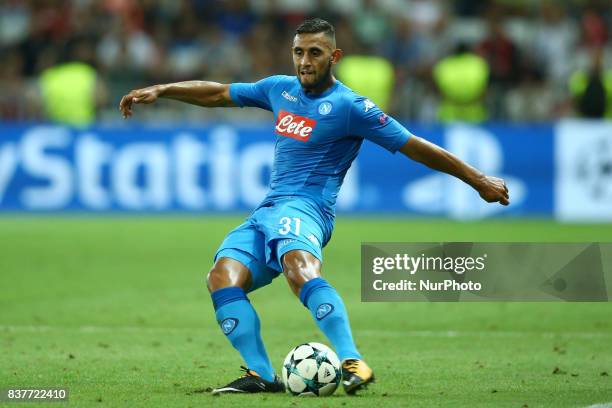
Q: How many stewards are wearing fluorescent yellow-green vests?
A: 4